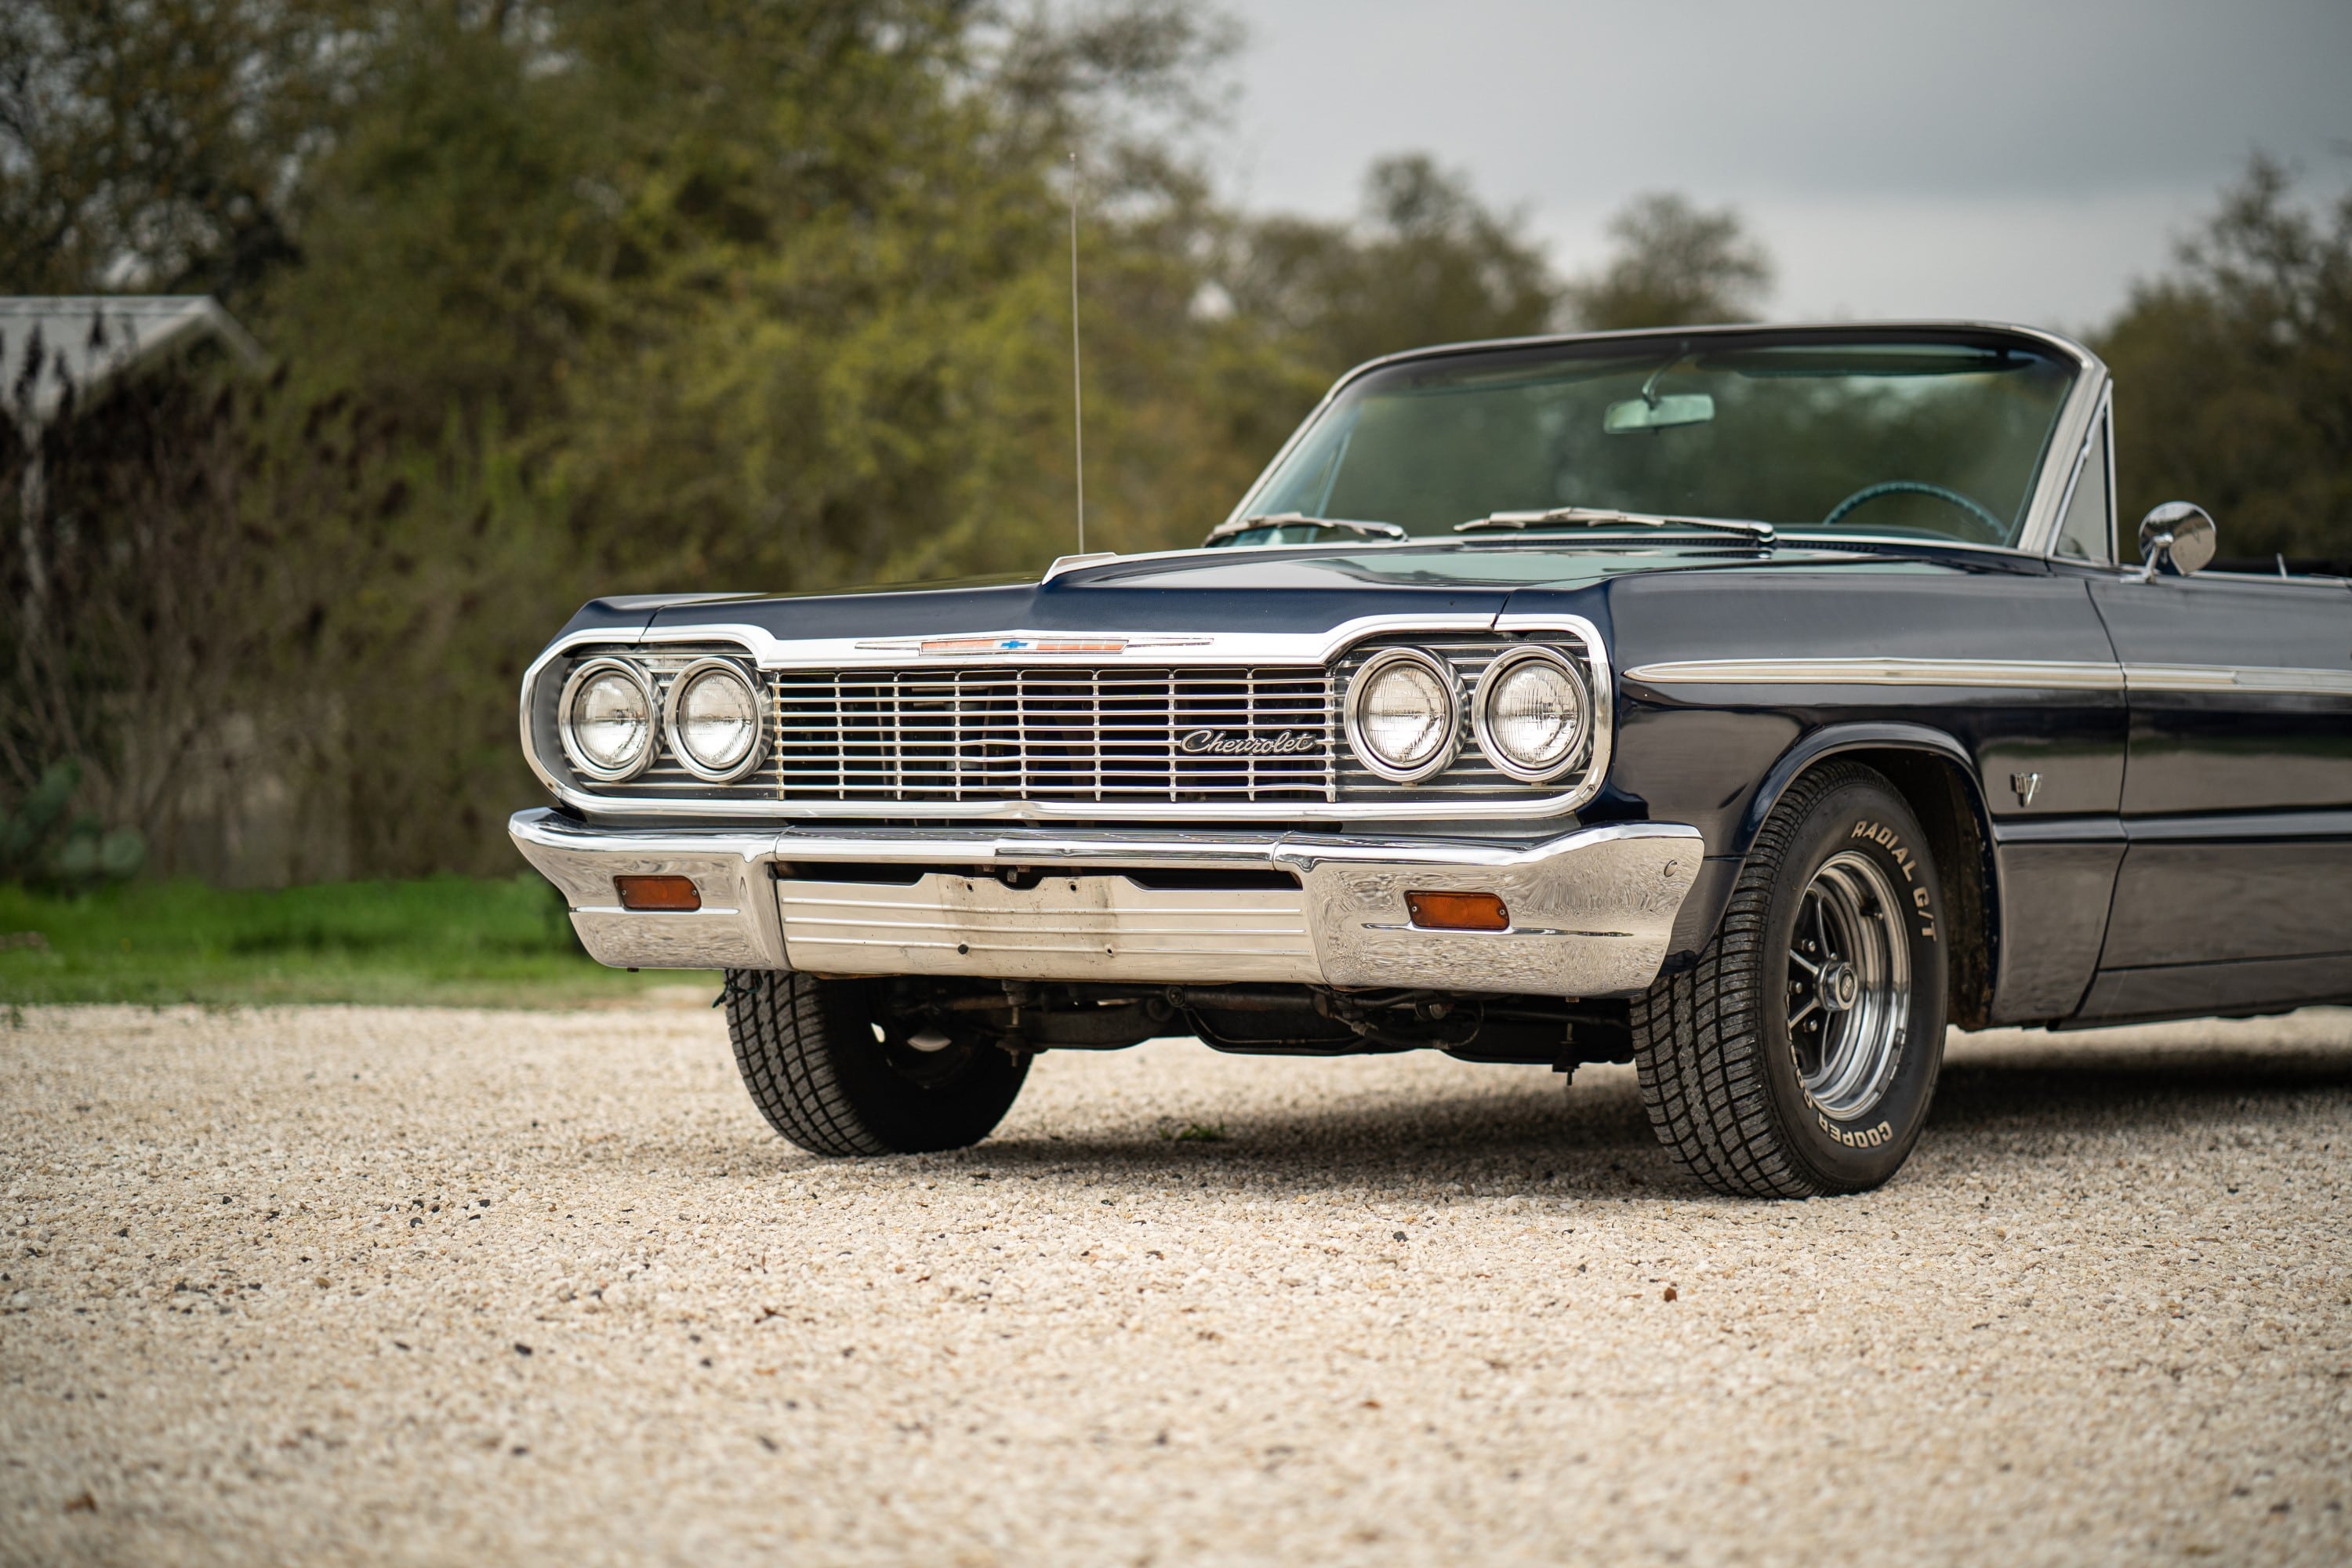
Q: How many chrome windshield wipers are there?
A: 2